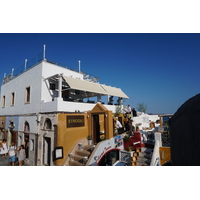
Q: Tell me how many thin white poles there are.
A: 5